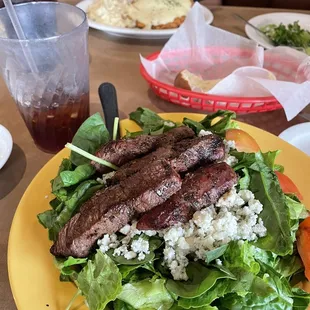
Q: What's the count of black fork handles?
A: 1